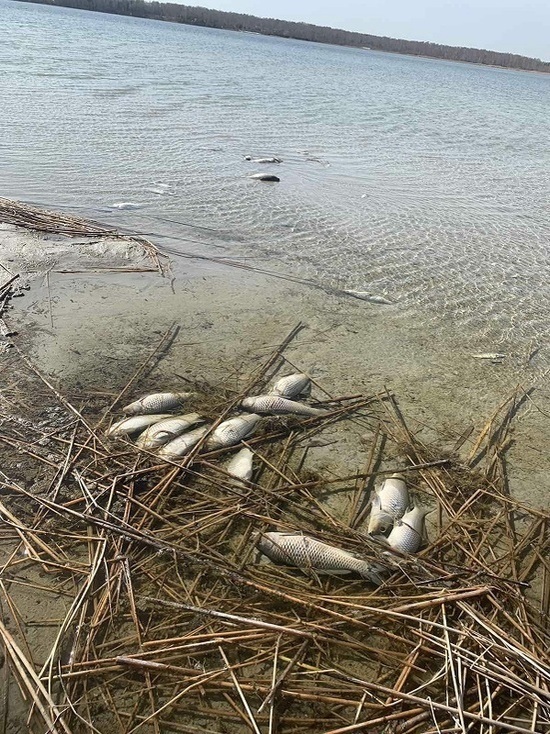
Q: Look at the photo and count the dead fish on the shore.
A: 11